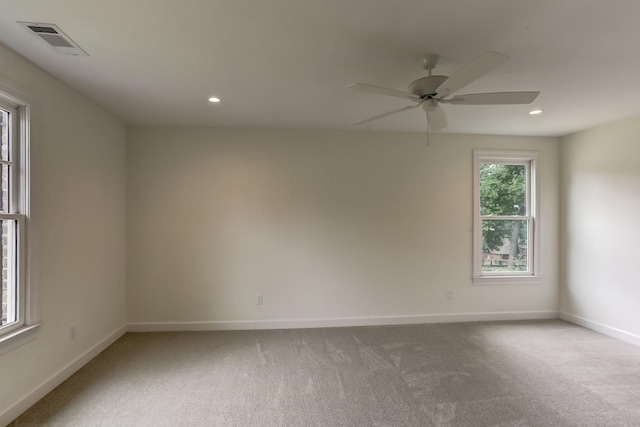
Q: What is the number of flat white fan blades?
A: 5